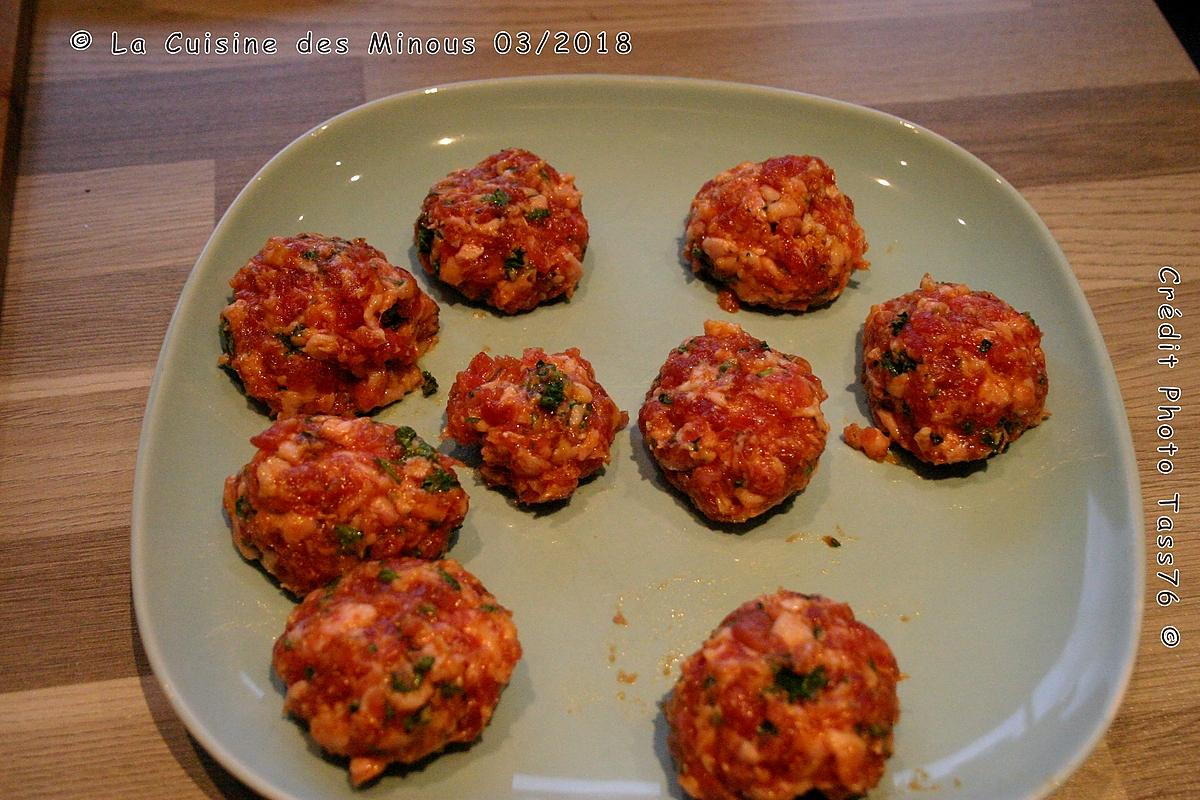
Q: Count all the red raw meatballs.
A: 9